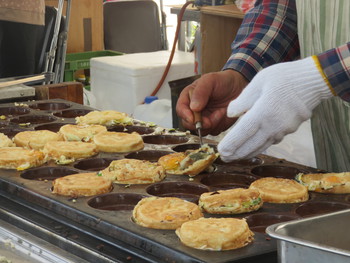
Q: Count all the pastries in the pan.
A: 15